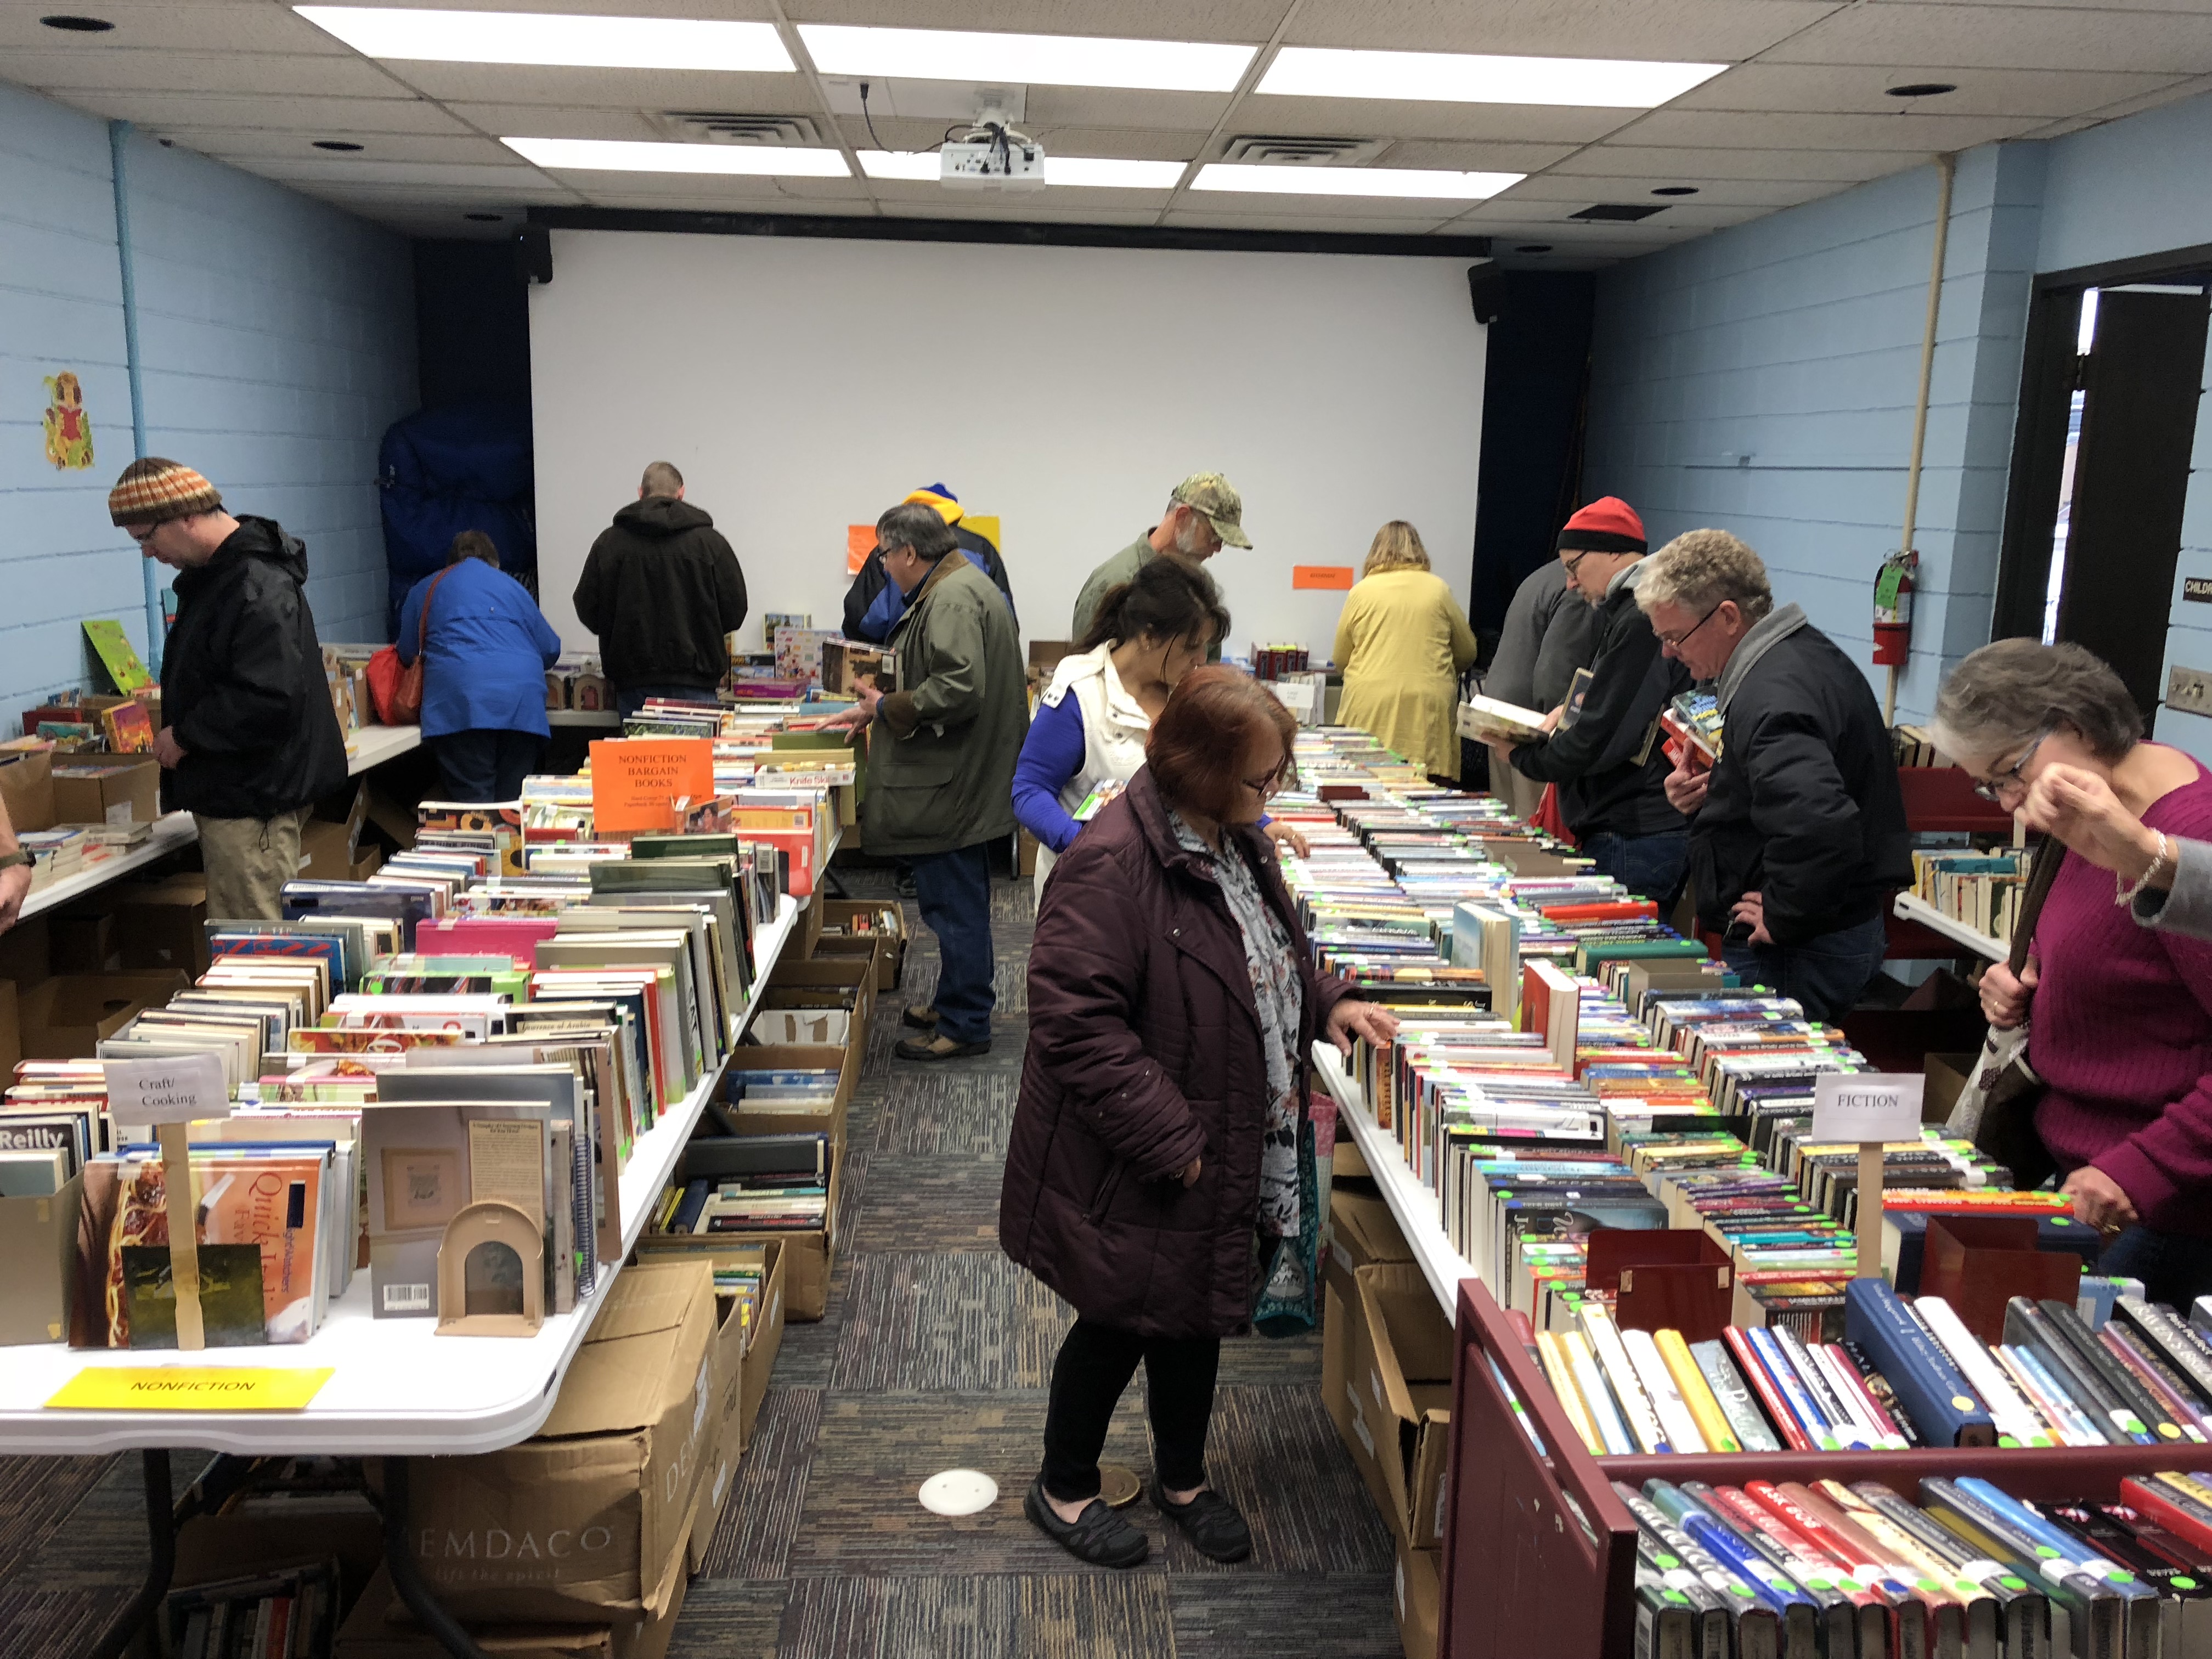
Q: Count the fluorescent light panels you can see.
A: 6